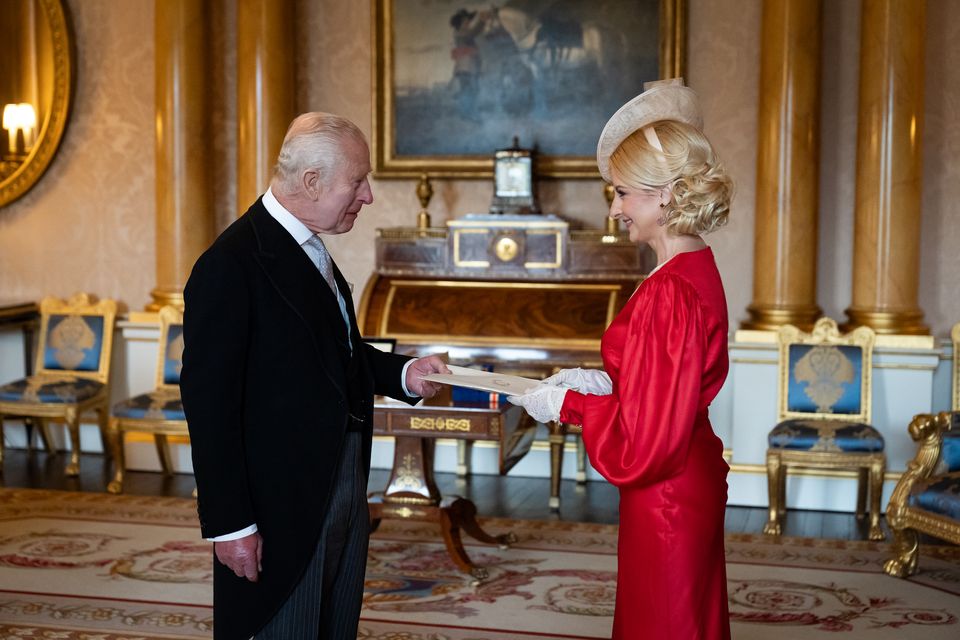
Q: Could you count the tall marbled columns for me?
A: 4